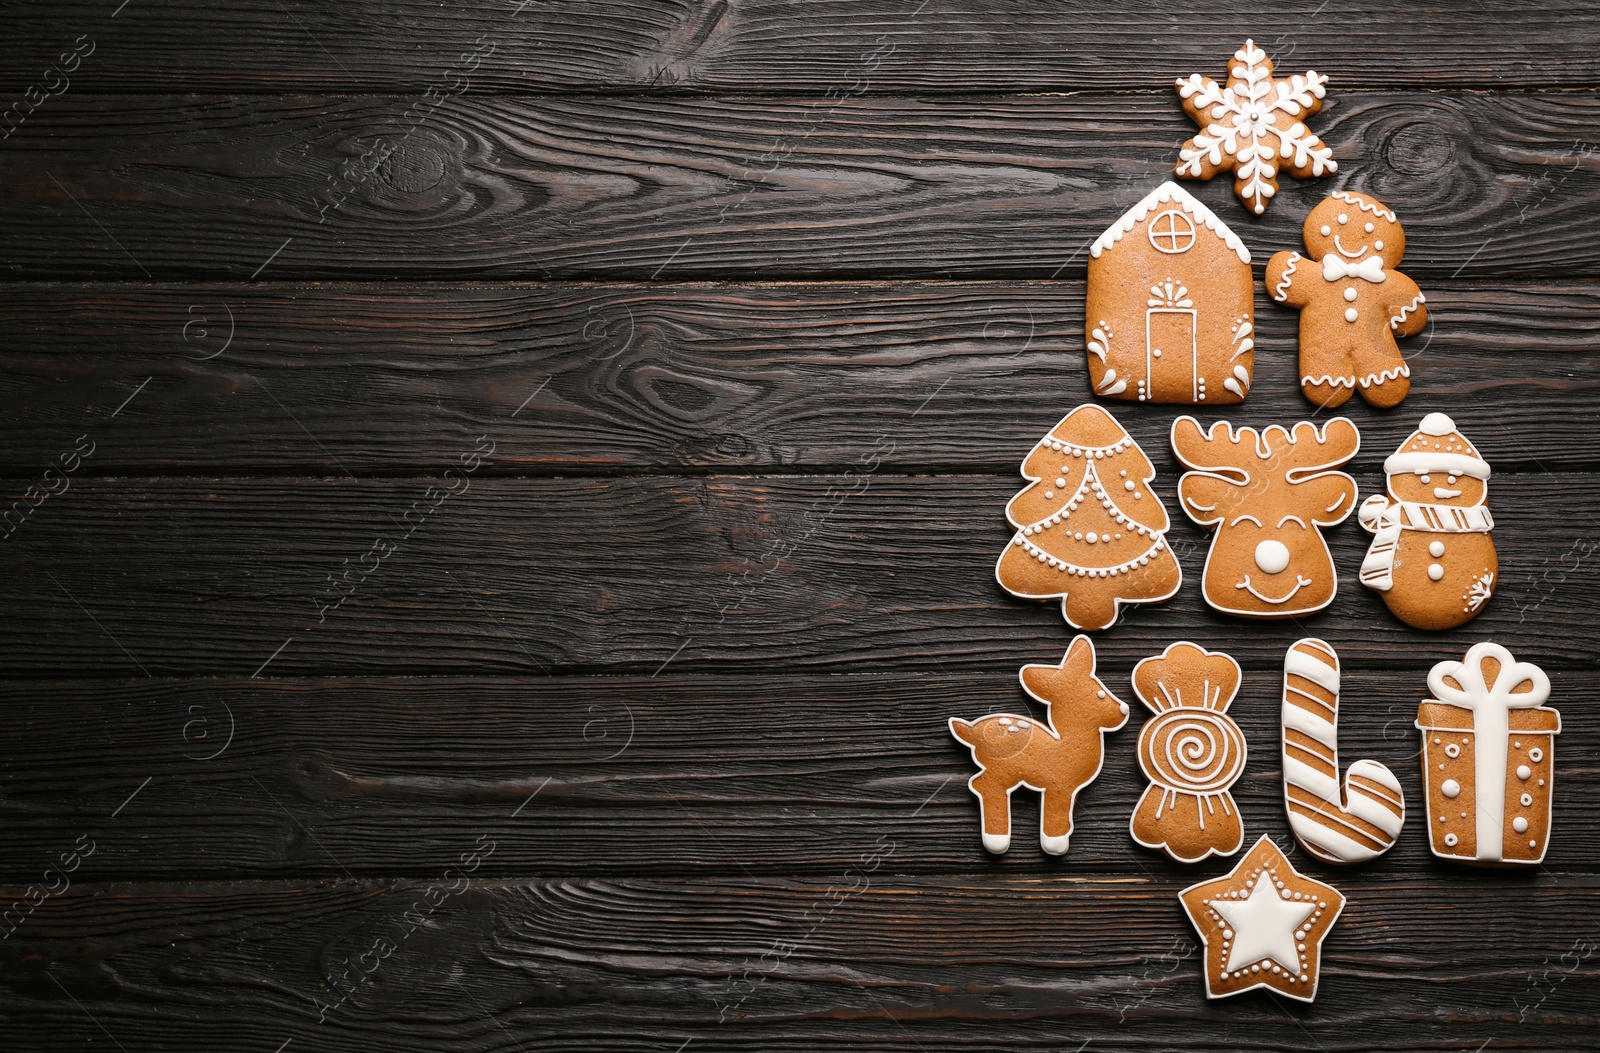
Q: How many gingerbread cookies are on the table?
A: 11